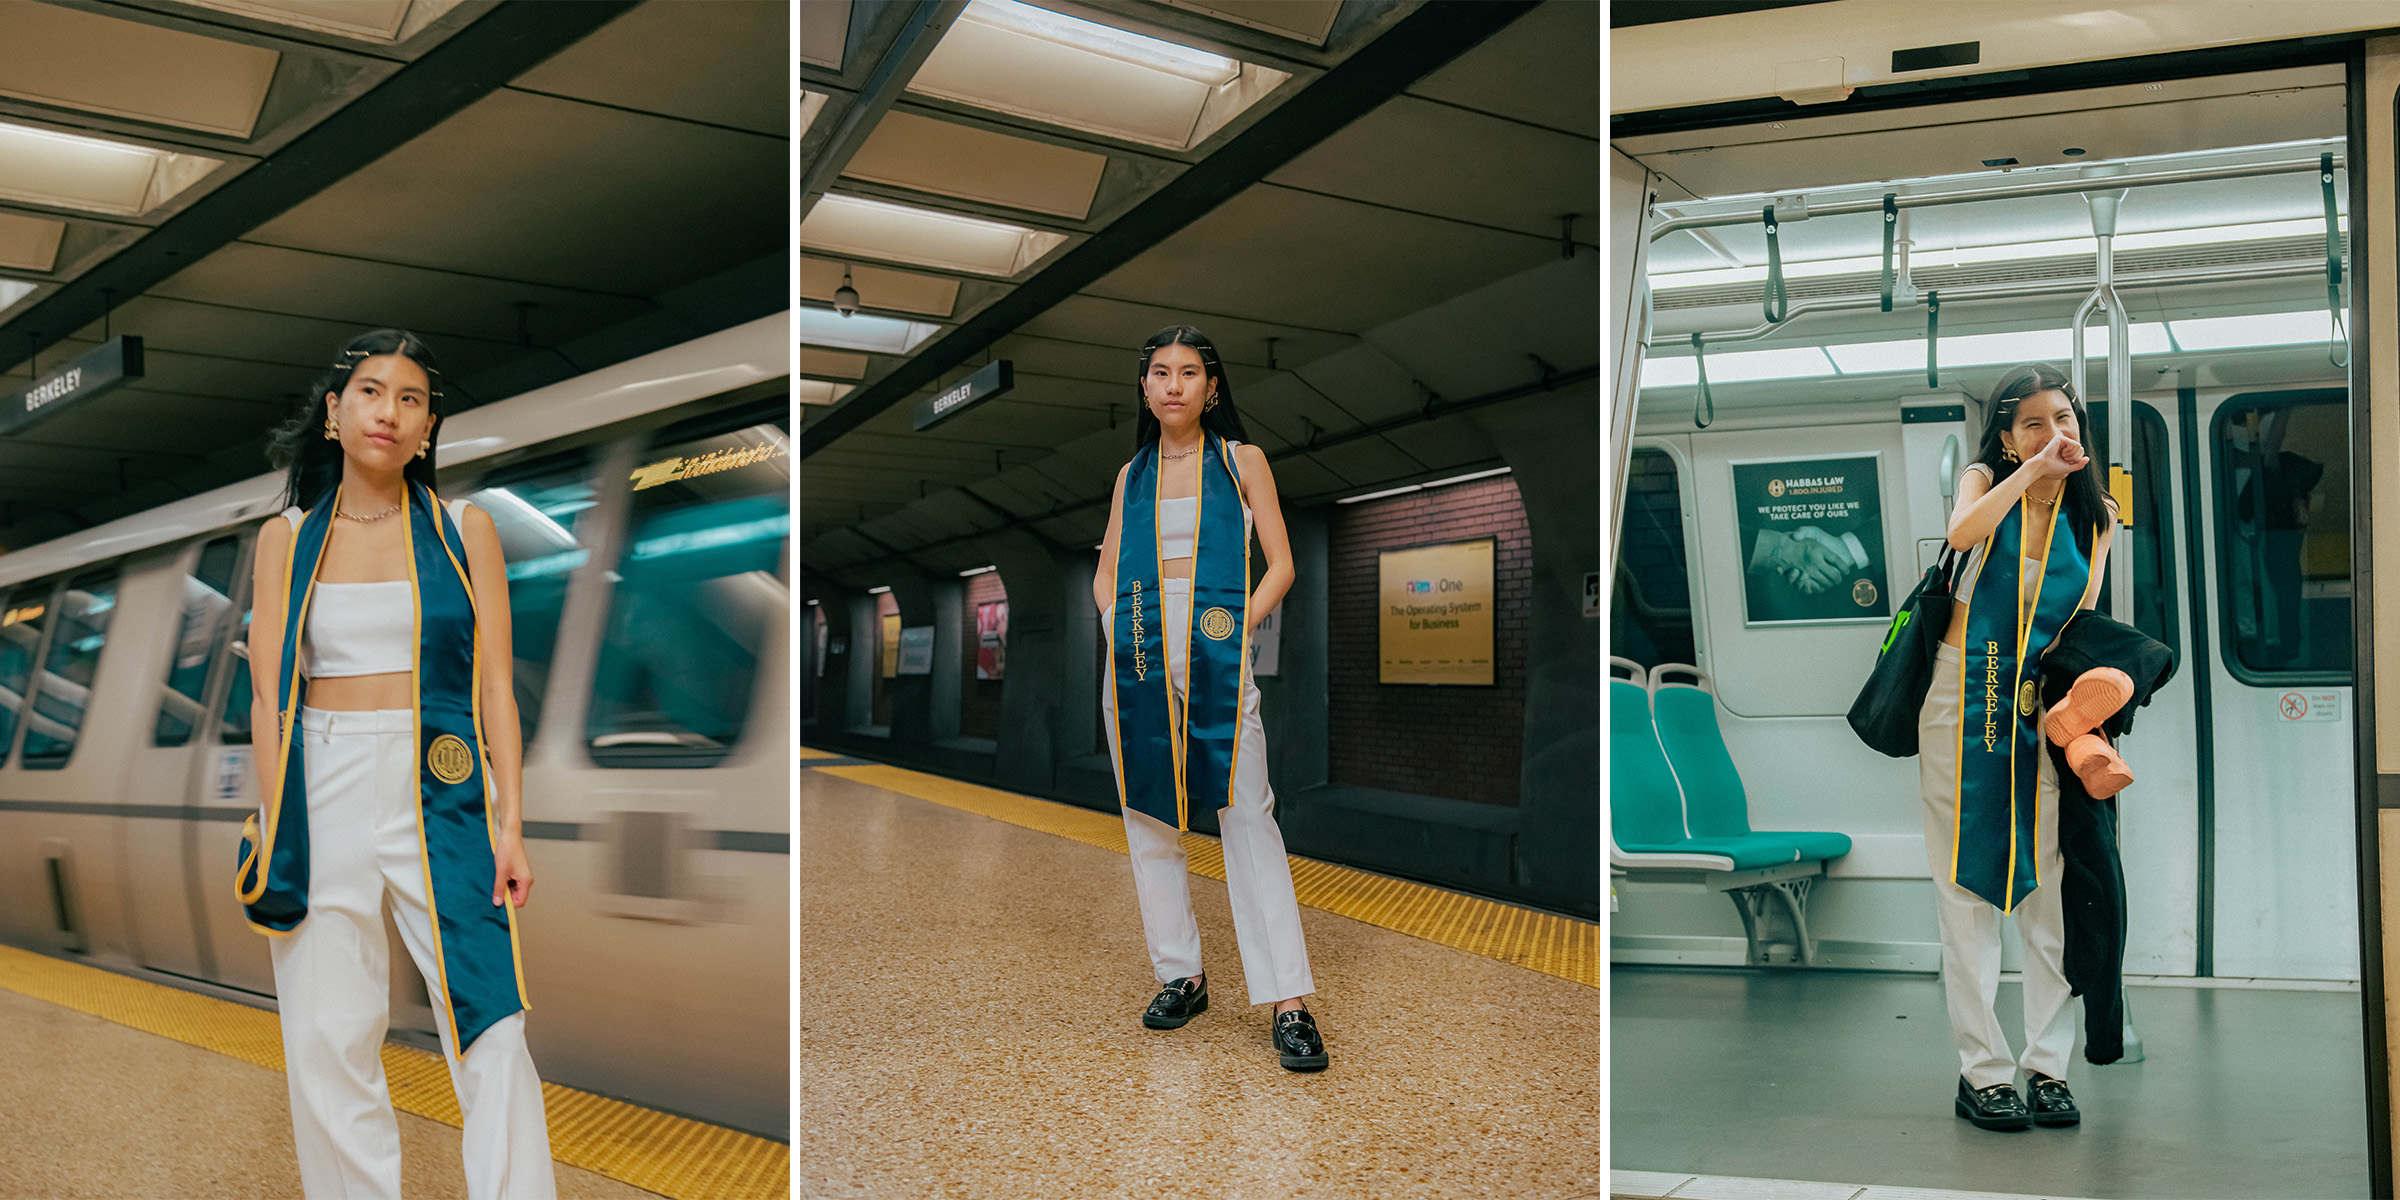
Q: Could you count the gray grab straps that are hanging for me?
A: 6